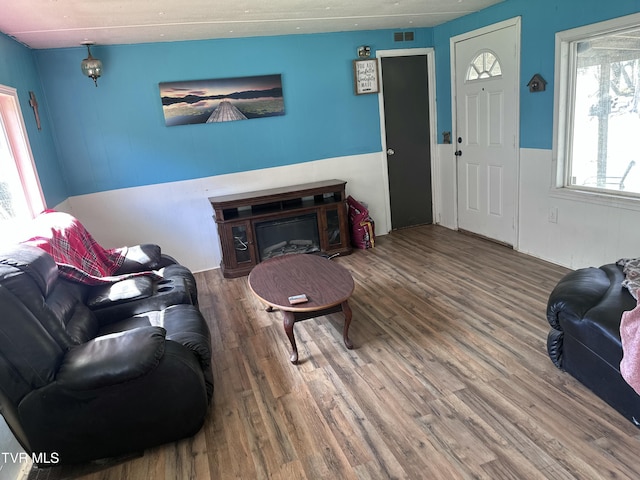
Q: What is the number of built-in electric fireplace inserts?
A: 1